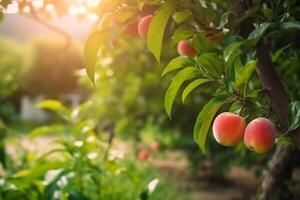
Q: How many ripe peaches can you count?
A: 4